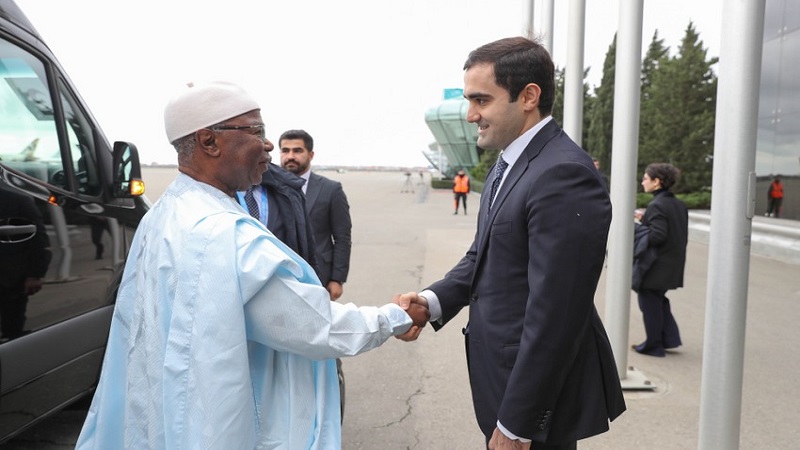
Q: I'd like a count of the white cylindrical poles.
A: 5